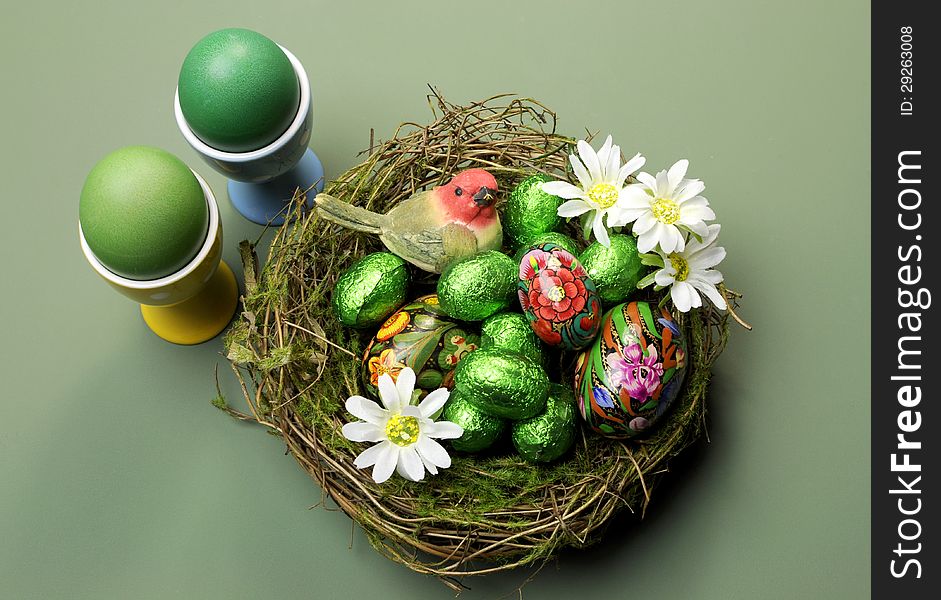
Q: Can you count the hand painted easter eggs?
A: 3